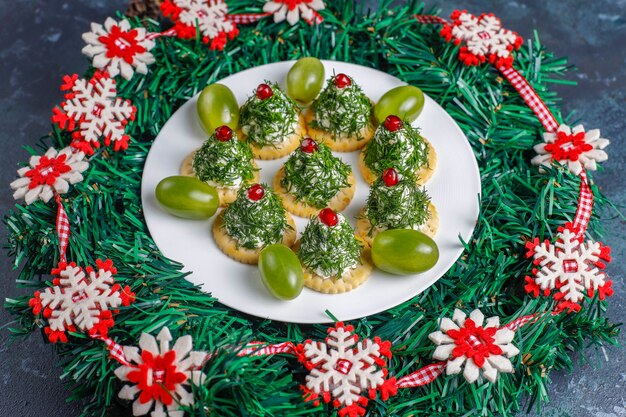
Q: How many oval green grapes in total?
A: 6